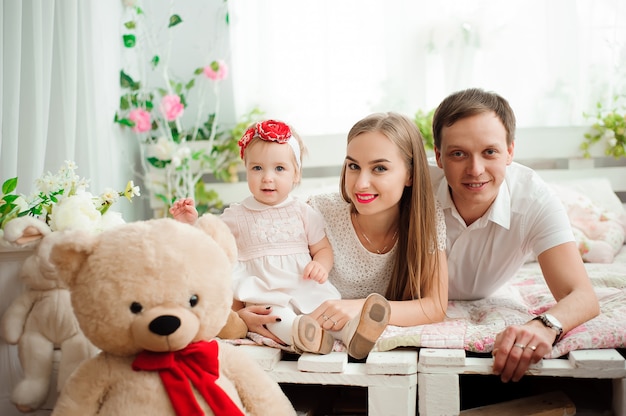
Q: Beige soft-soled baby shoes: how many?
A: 2